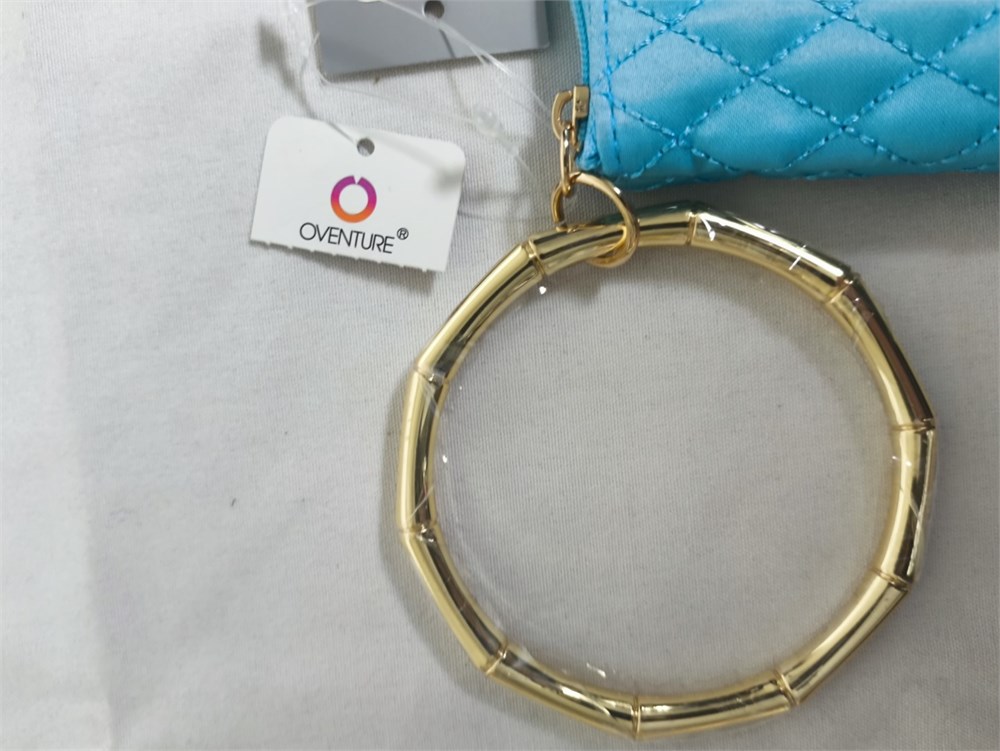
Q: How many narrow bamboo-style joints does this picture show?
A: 10